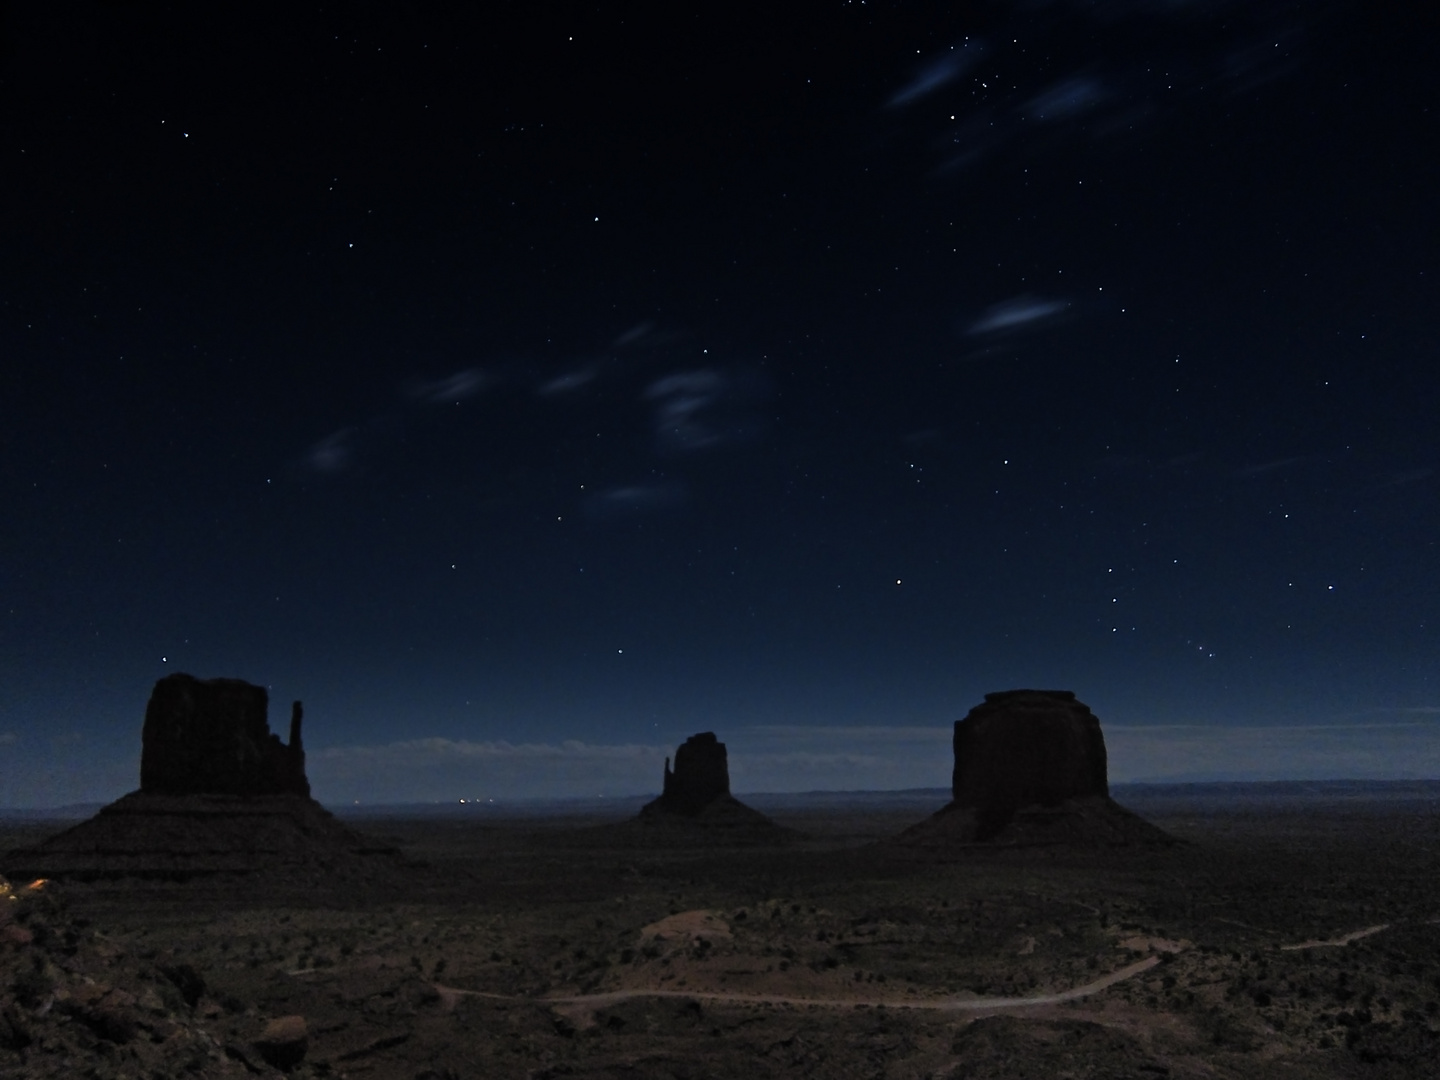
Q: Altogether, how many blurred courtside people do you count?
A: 0